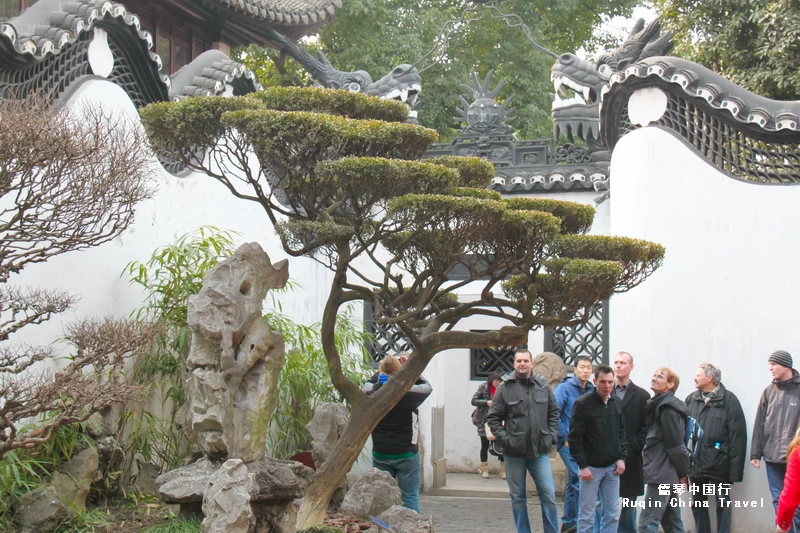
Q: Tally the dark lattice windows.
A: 3